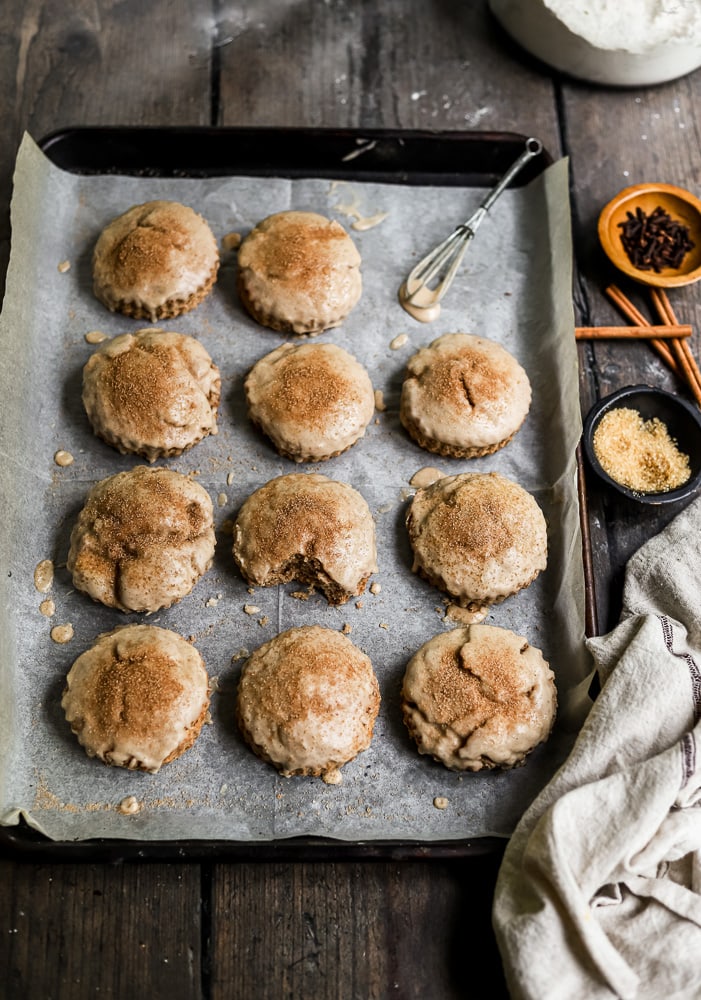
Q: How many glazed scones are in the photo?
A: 11